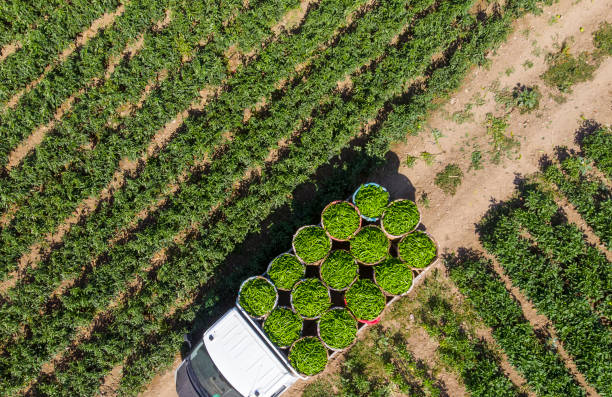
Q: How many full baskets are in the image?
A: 15